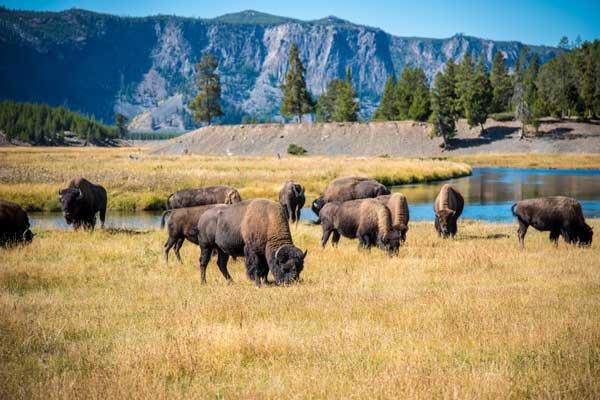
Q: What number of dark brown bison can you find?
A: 11